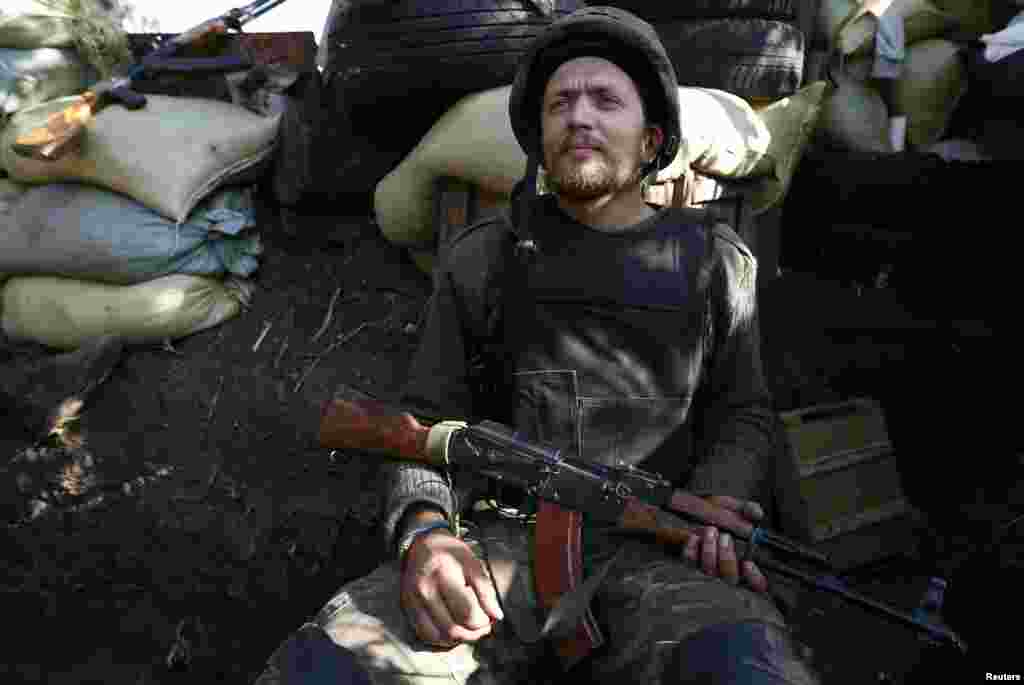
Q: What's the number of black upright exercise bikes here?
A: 0